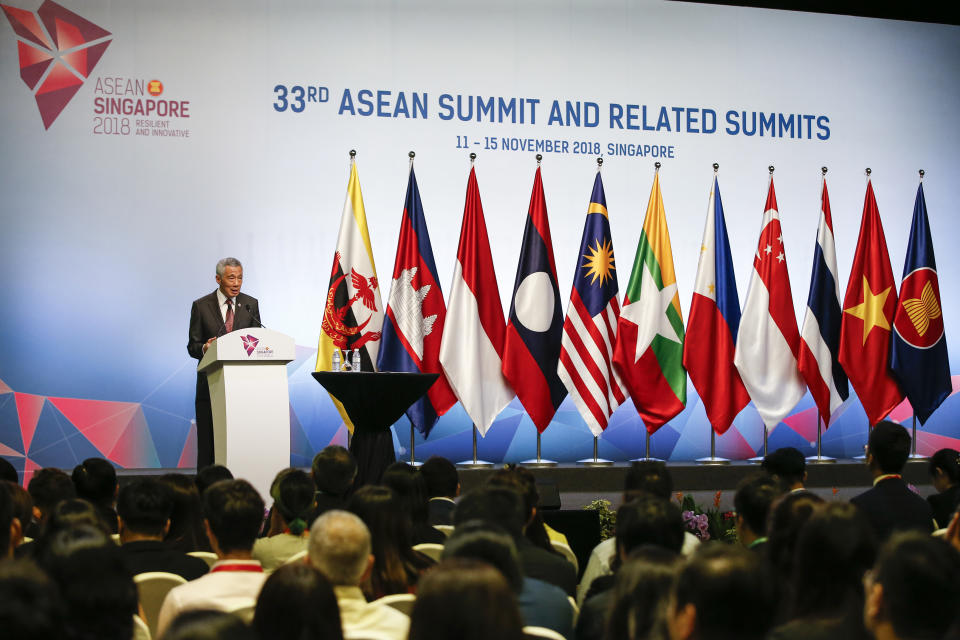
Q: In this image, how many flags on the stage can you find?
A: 11